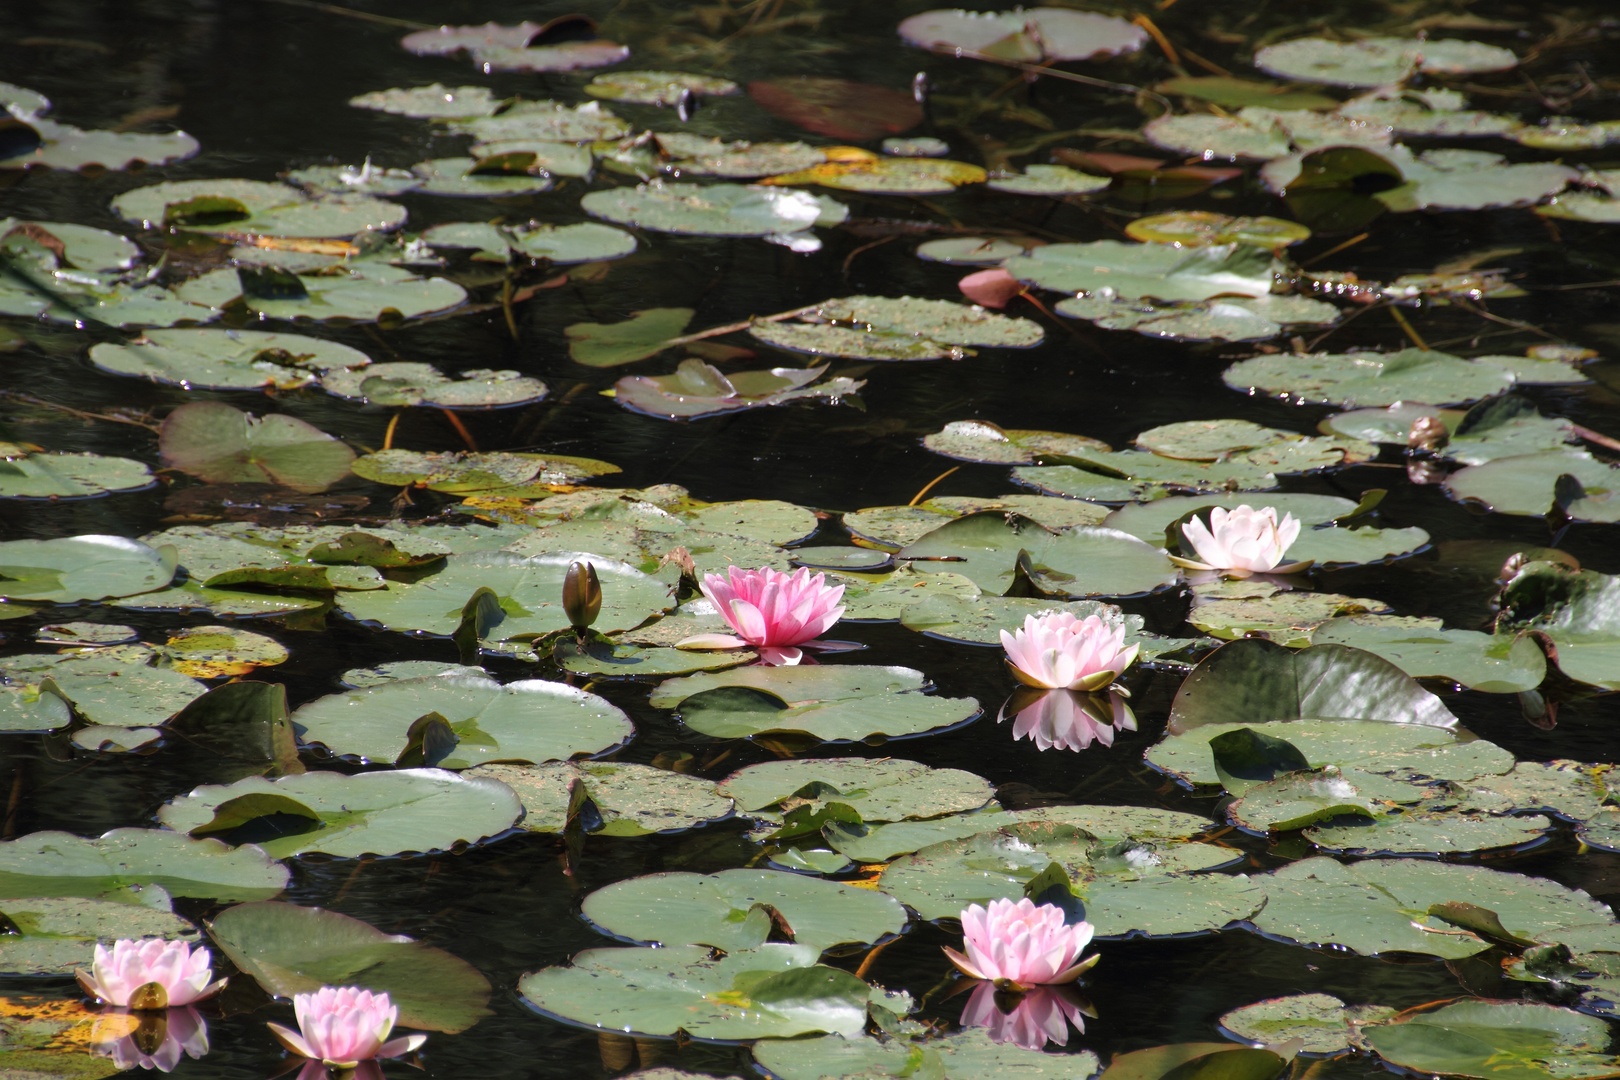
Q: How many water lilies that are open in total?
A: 6